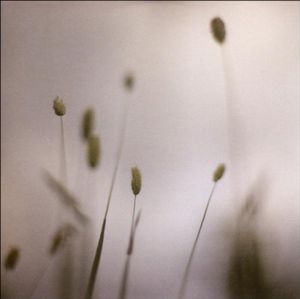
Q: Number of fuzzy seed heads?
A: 9